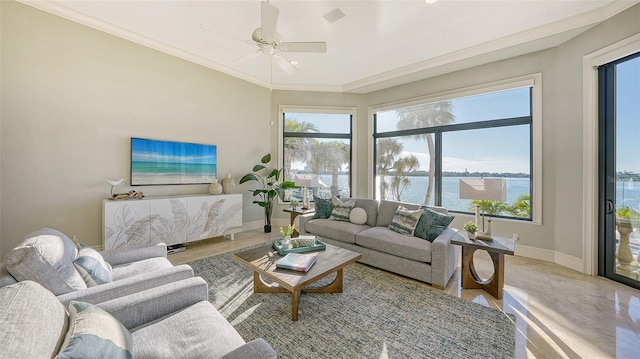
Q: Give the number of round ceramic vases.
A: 2